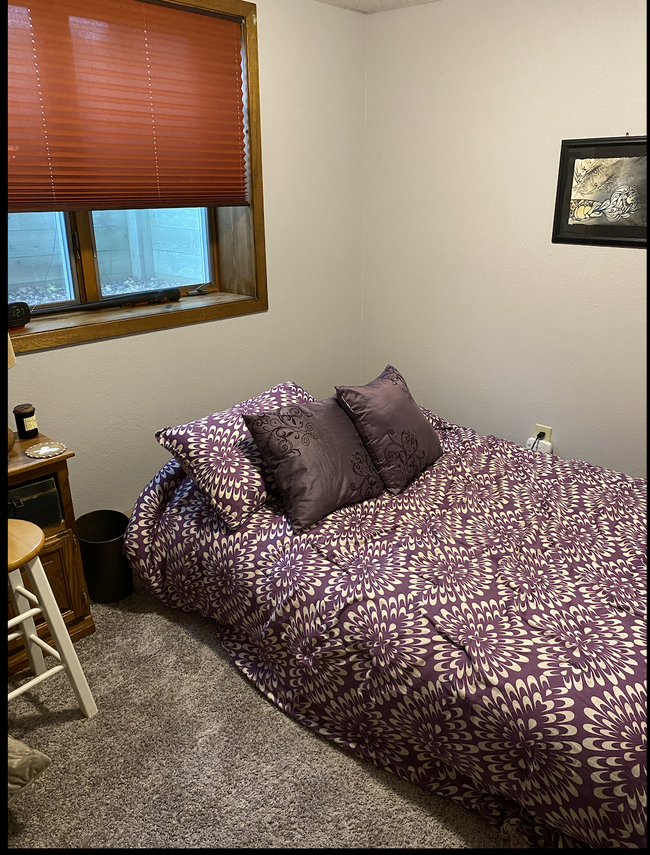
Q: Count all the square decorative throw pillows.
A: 2